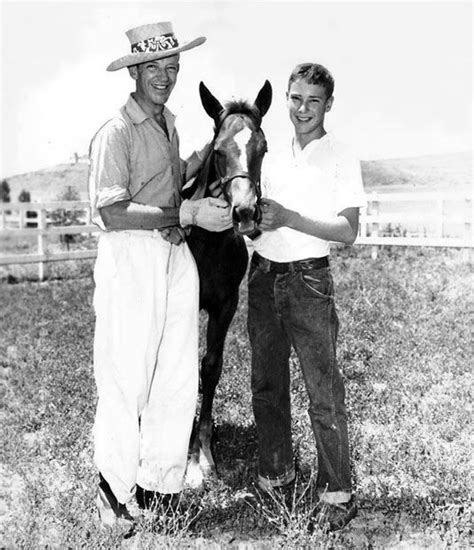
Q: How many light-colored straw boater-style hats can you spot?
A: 1